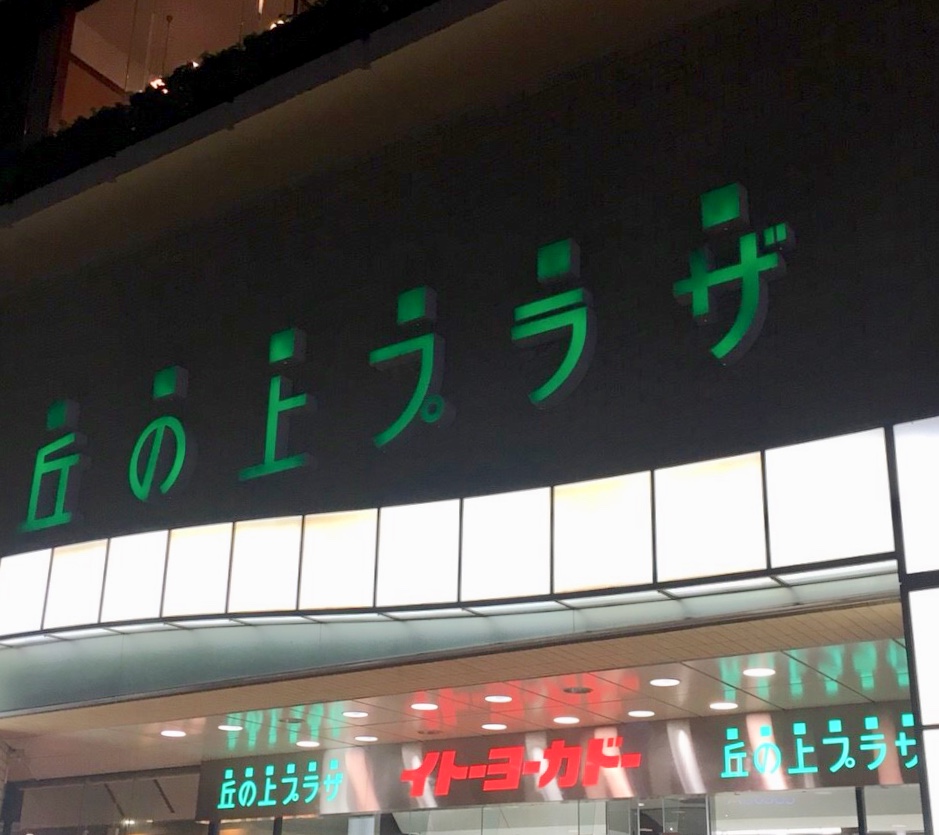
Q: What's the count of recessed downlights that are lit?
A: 13